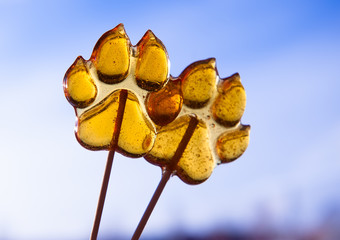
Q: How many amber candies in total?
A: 2